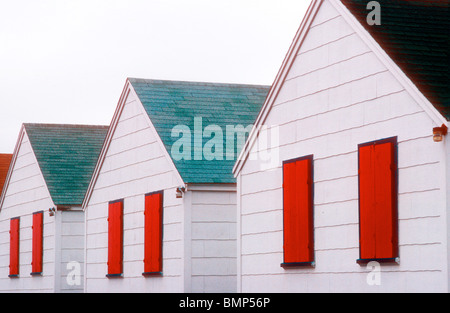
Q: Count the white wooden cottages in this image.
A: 3